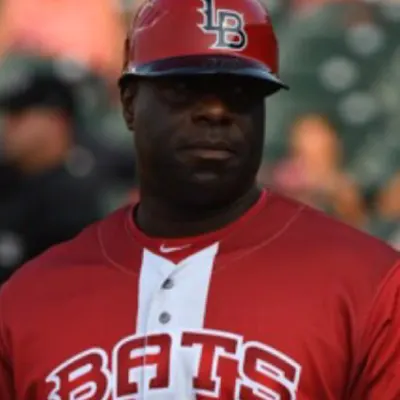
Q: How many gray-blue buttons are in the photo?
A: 2